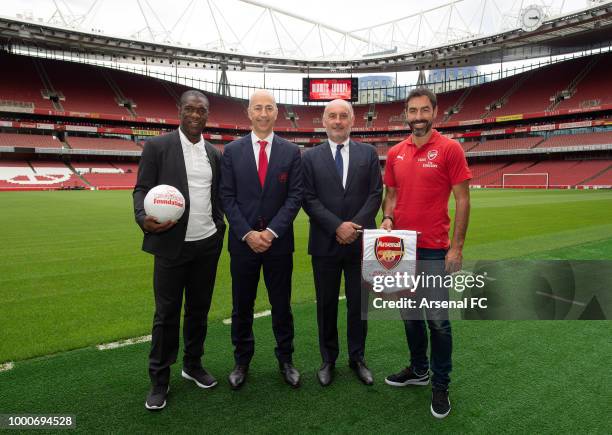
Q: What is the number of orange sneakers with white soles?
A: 0